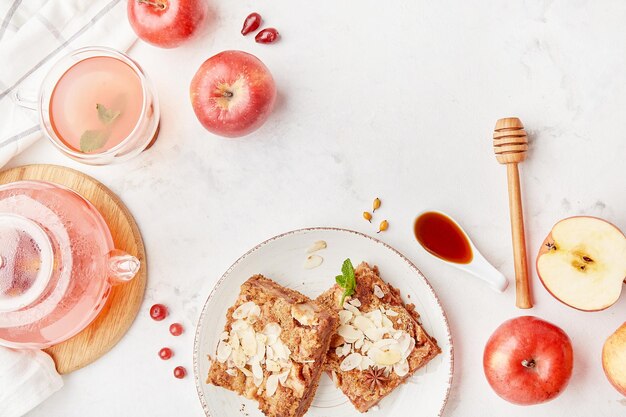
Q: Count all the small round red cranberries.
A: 4